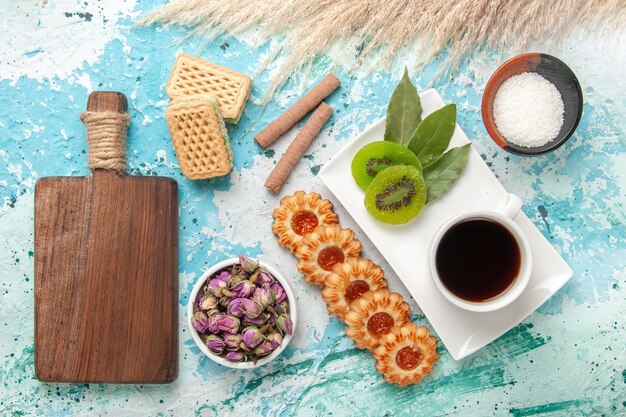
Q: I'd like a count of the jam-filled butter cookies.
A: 5